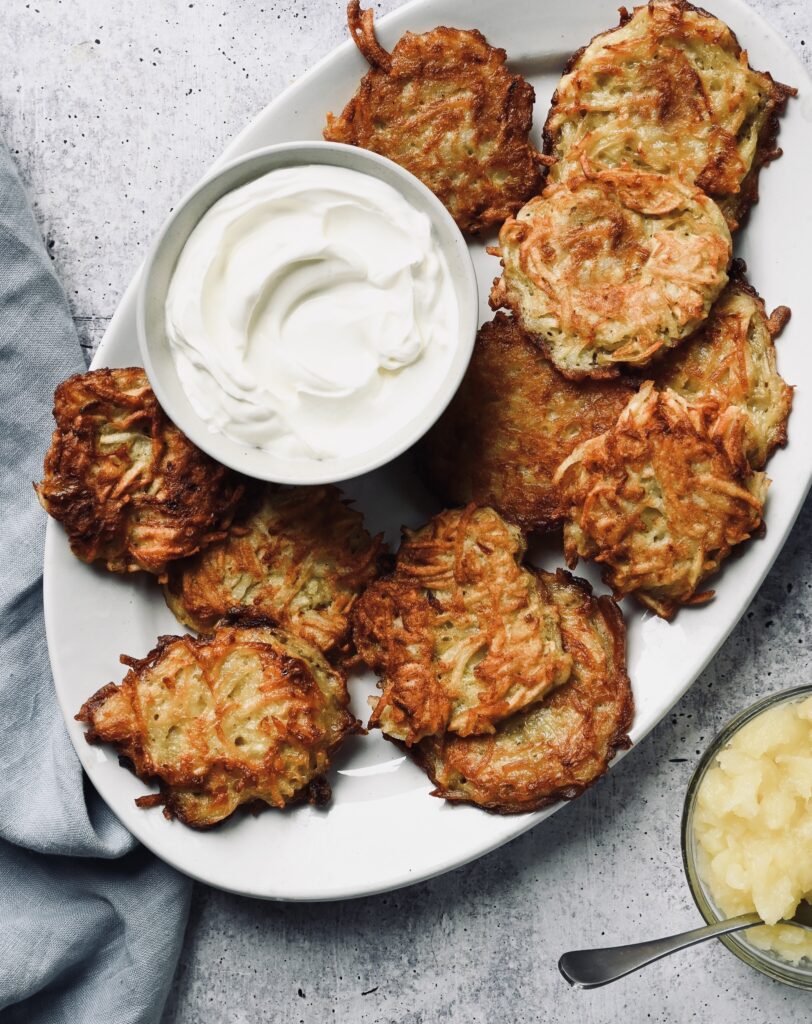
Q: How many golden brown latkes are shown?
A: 11